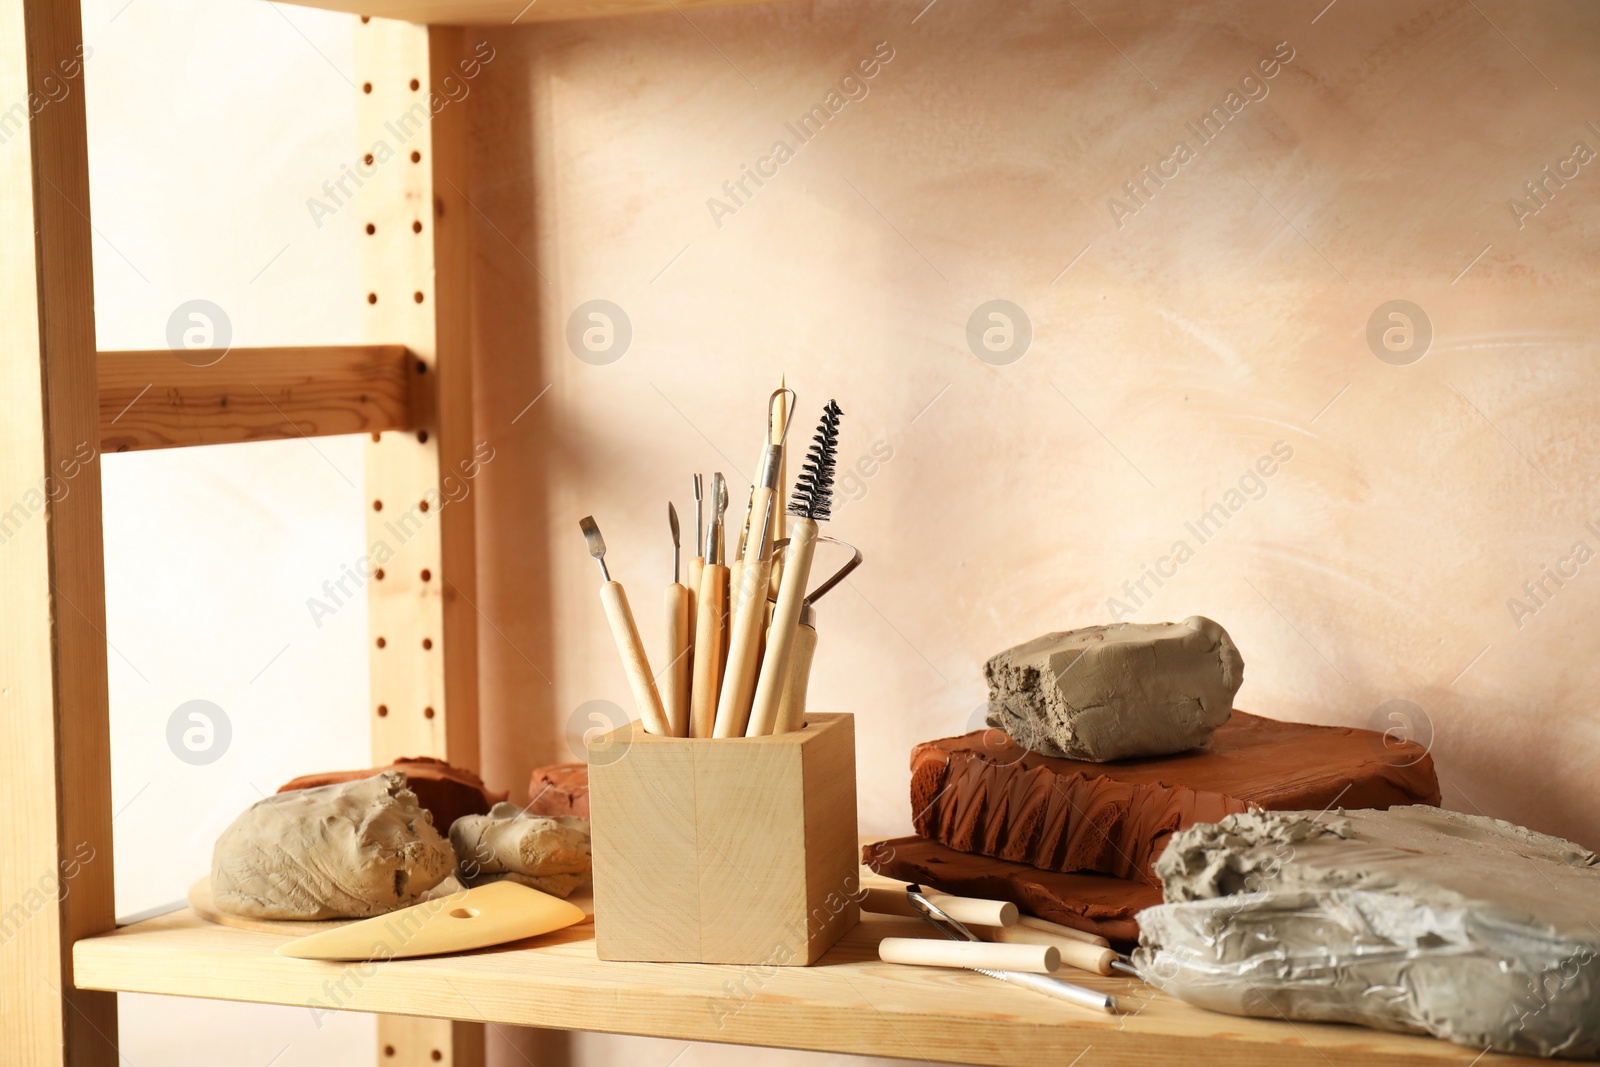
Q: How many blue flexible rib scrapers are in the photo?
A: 0